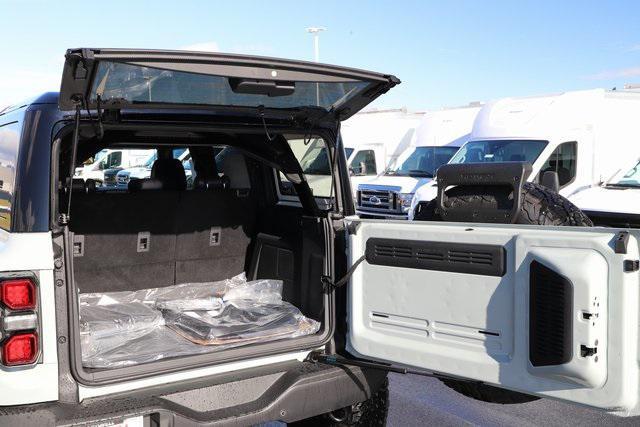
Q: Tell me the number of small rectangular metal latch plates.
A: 3